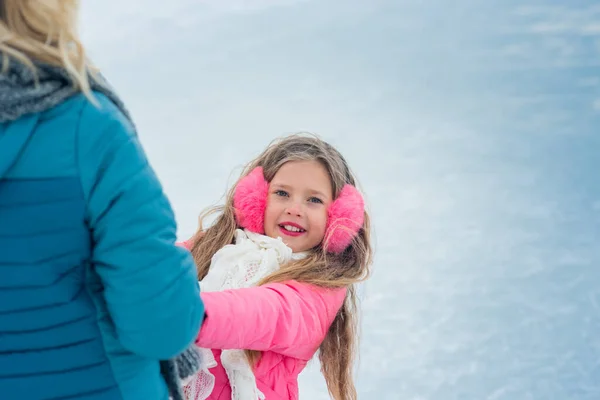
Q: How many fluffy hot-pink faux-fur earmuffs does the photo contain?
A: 2